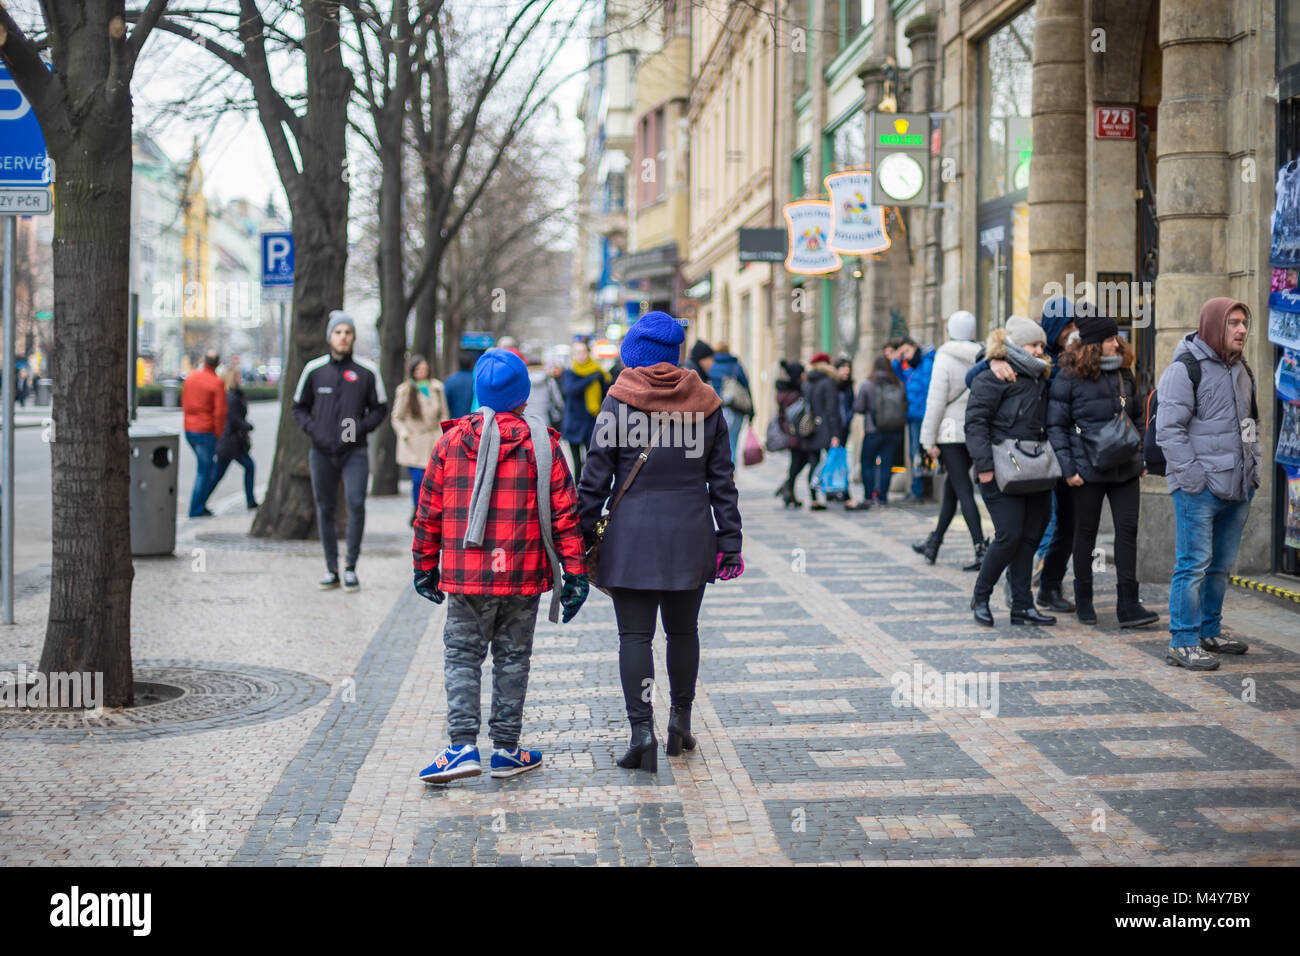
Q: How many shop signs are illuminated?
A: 3